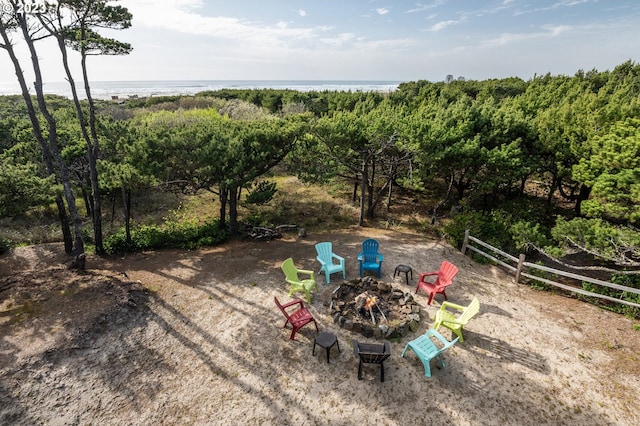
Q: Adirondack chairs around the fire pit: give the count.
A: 8